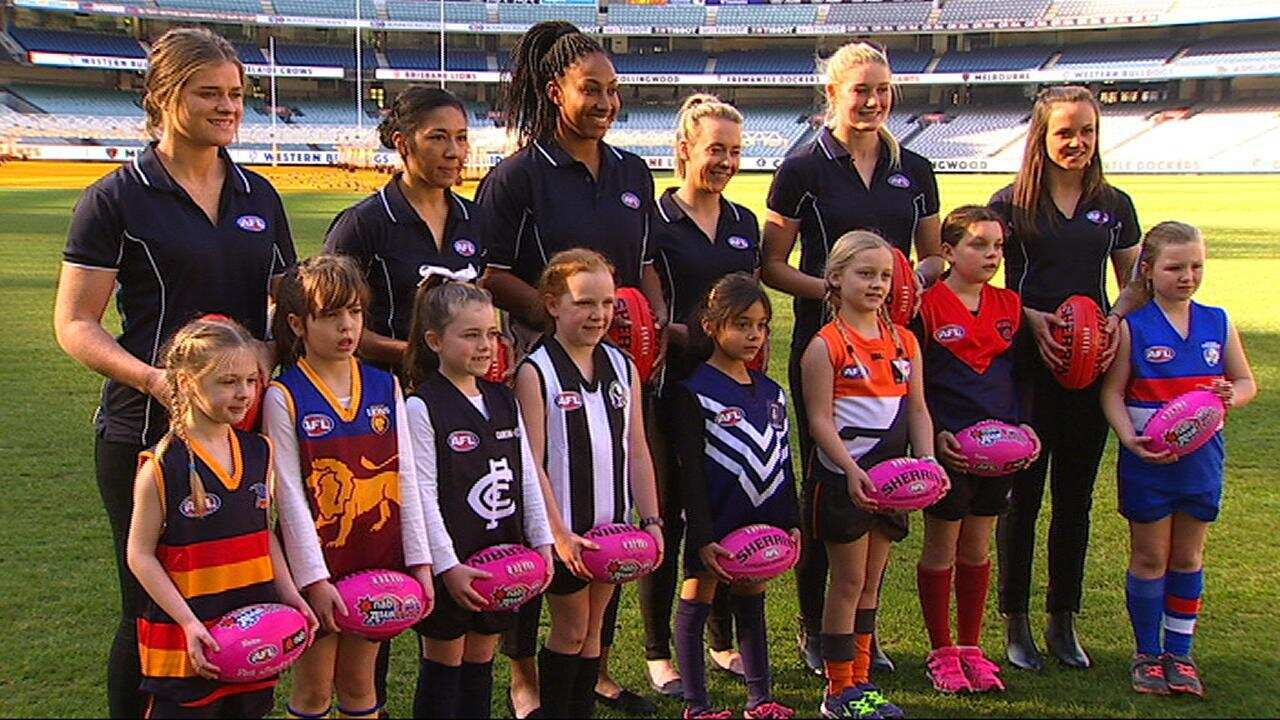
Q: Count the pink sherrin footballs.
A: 8